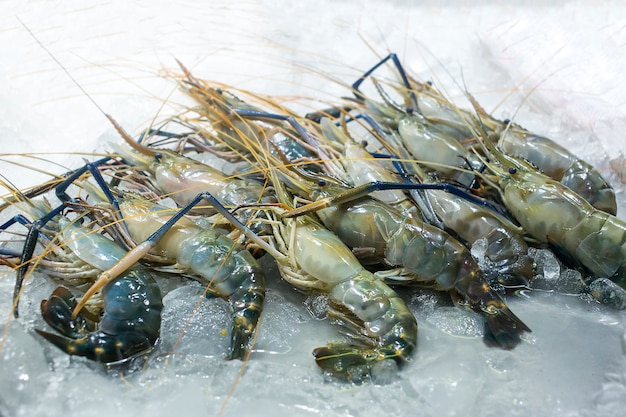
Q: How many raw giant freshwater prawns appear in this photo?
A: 12